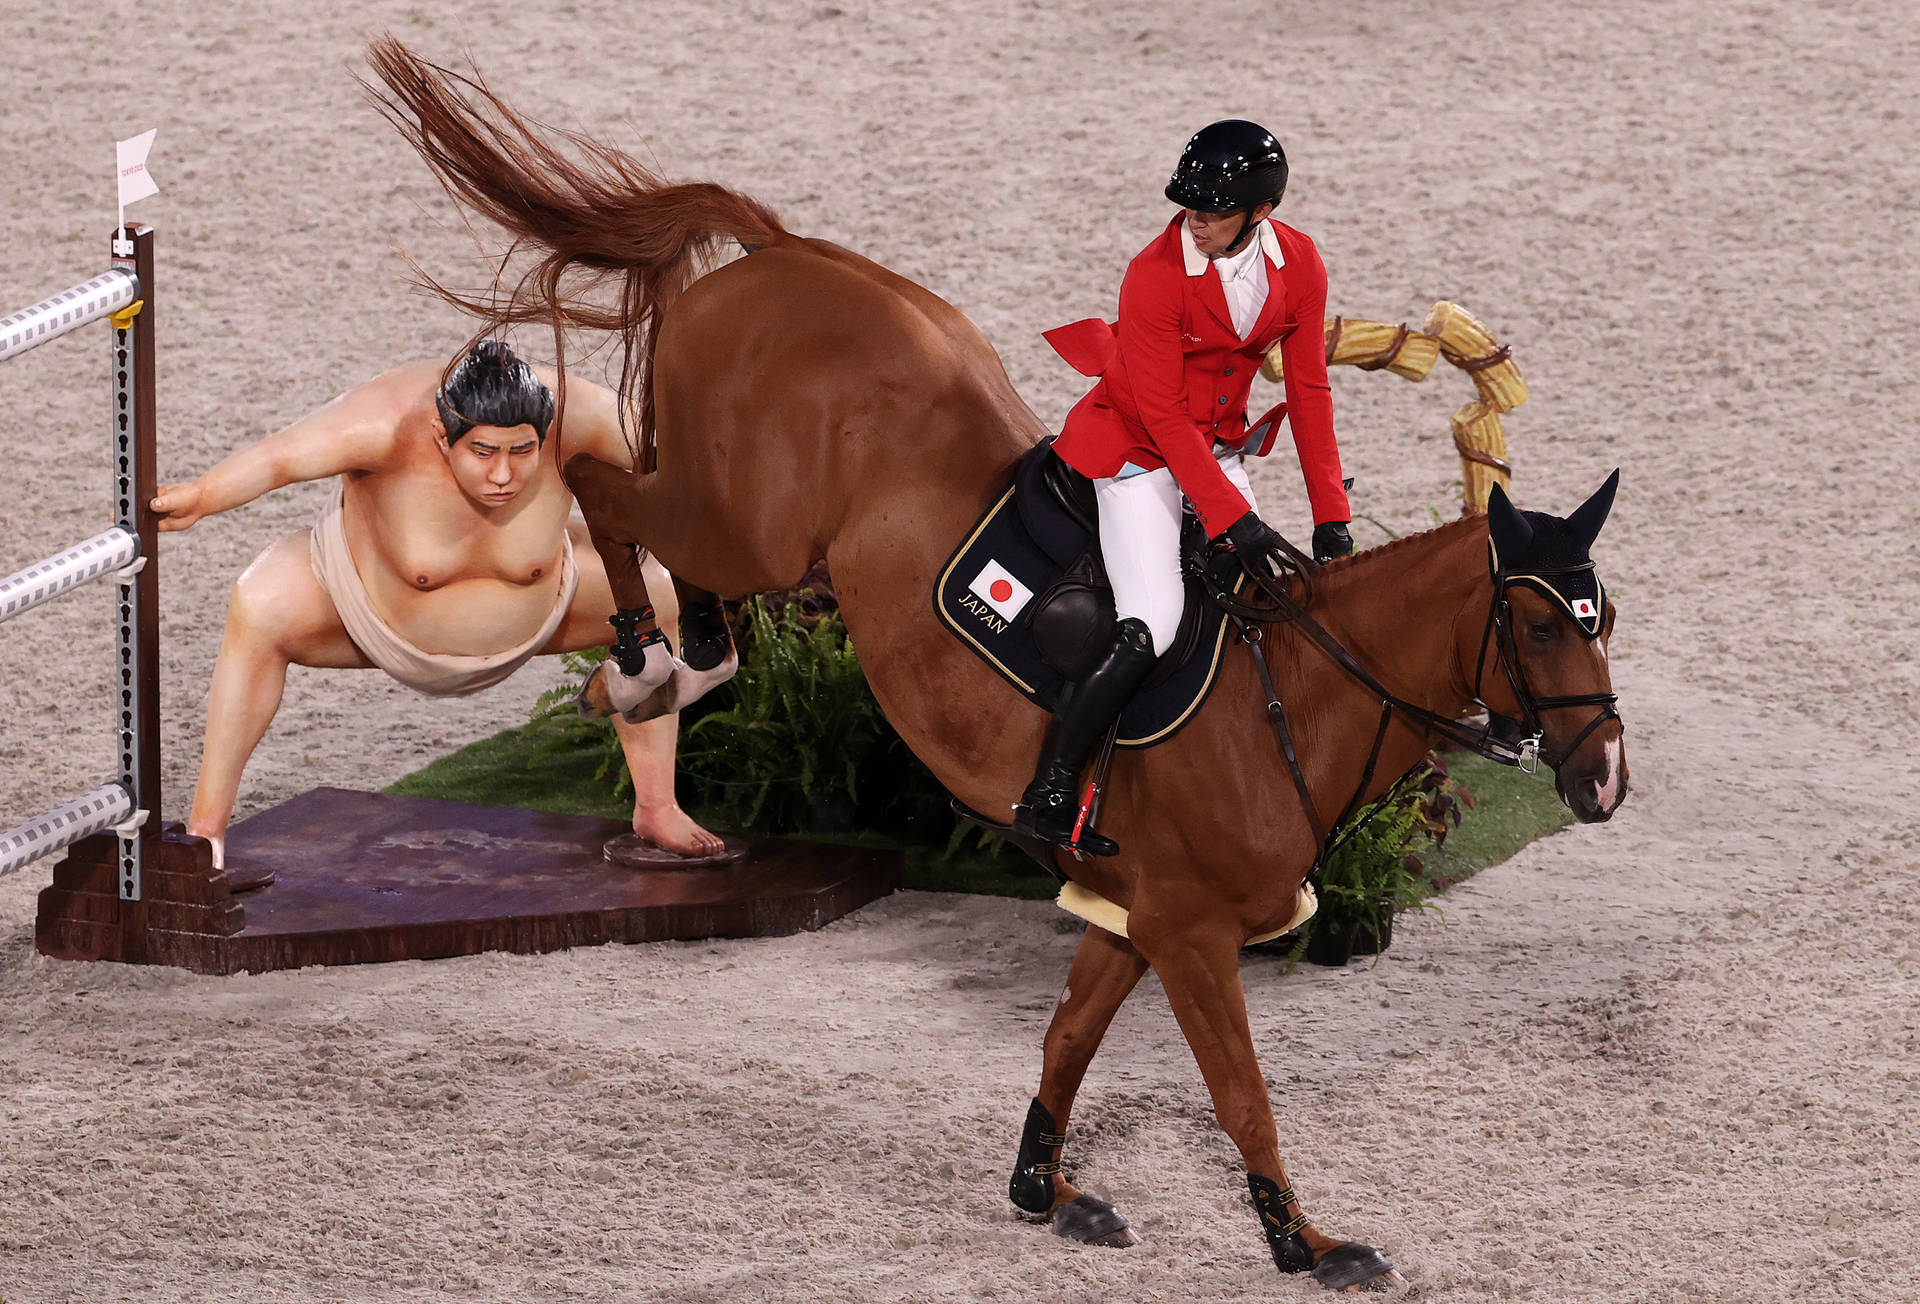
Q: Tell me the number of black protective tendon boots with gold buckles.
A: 2